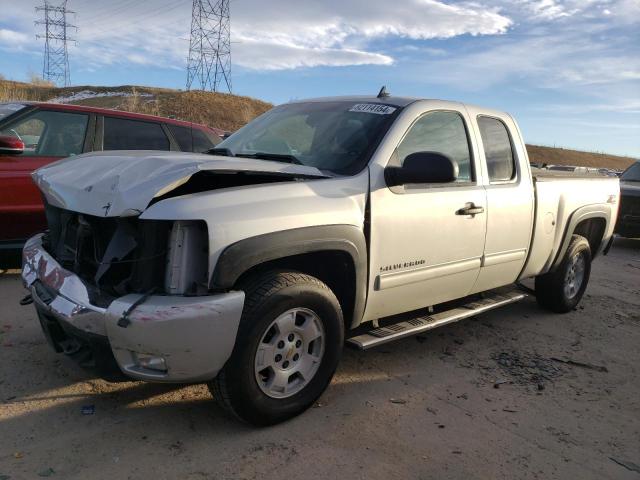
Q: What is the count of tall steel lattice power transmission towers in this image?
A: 2